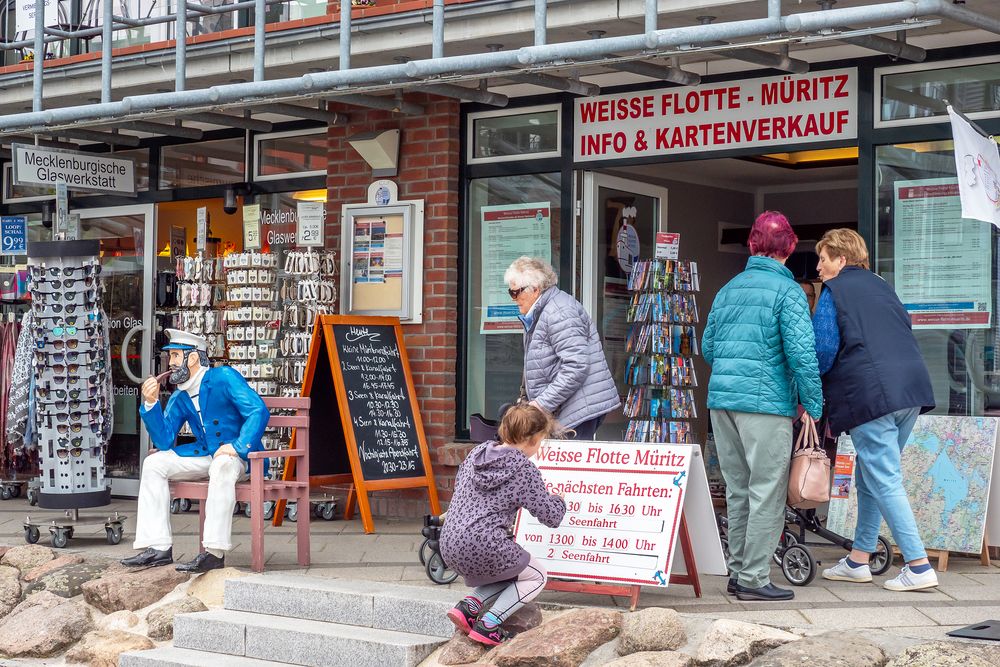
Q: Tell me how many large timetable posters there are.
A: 2